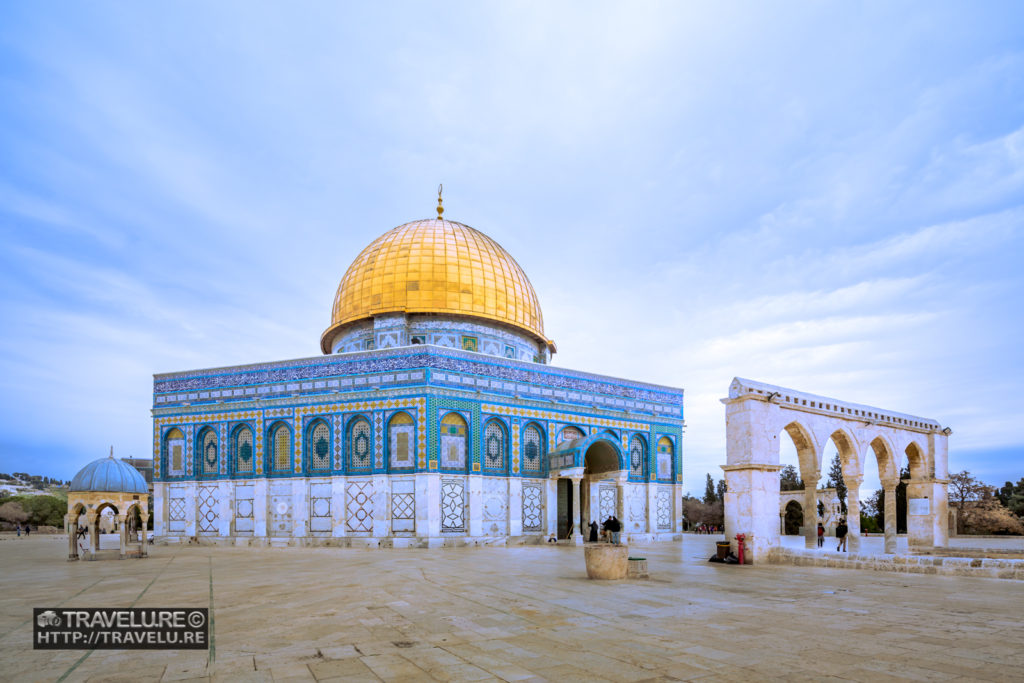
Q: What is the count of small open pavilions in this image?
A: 1